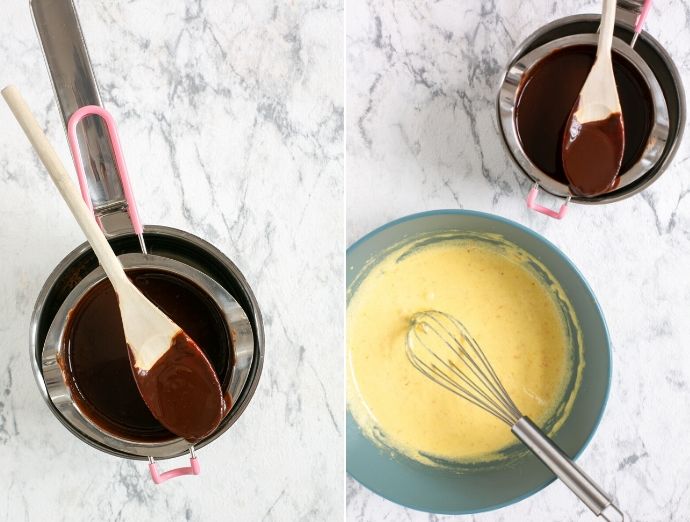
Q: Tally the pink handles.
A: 4